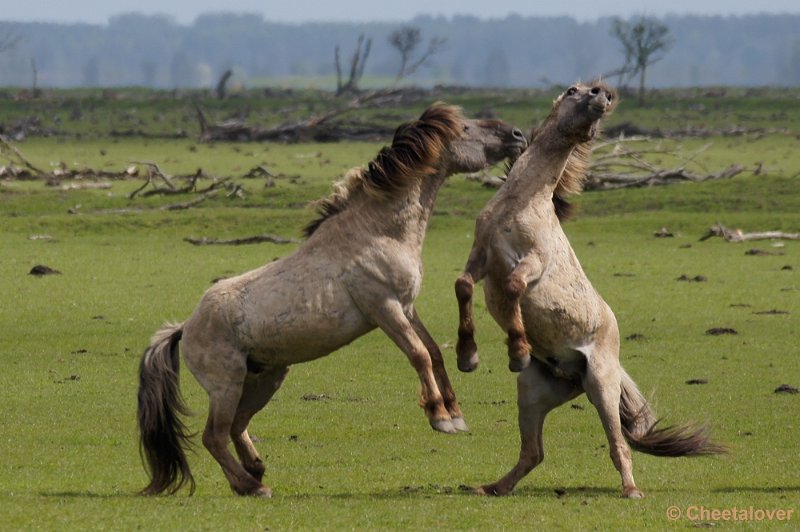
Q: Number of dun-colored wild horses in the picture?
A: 2